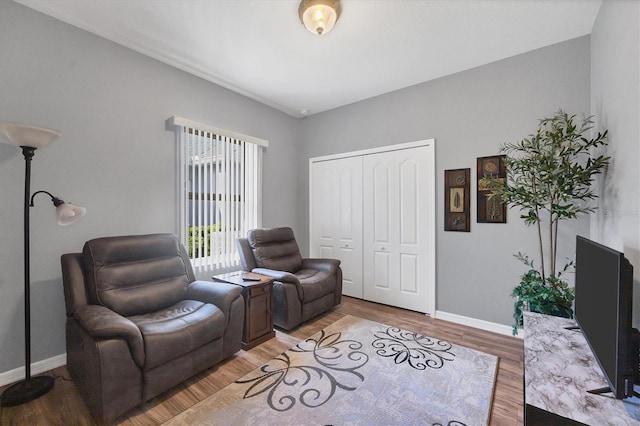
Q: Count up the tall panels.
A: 4